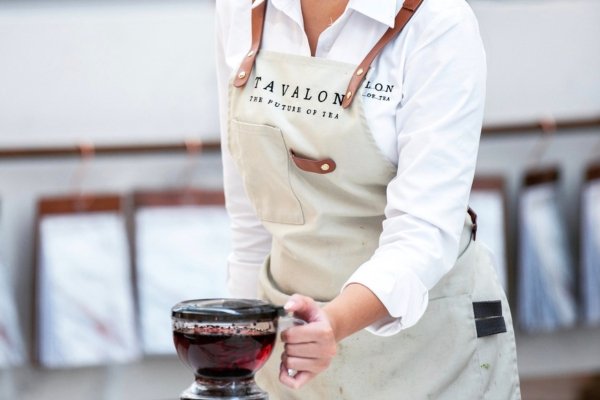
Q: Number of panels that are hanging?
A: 6